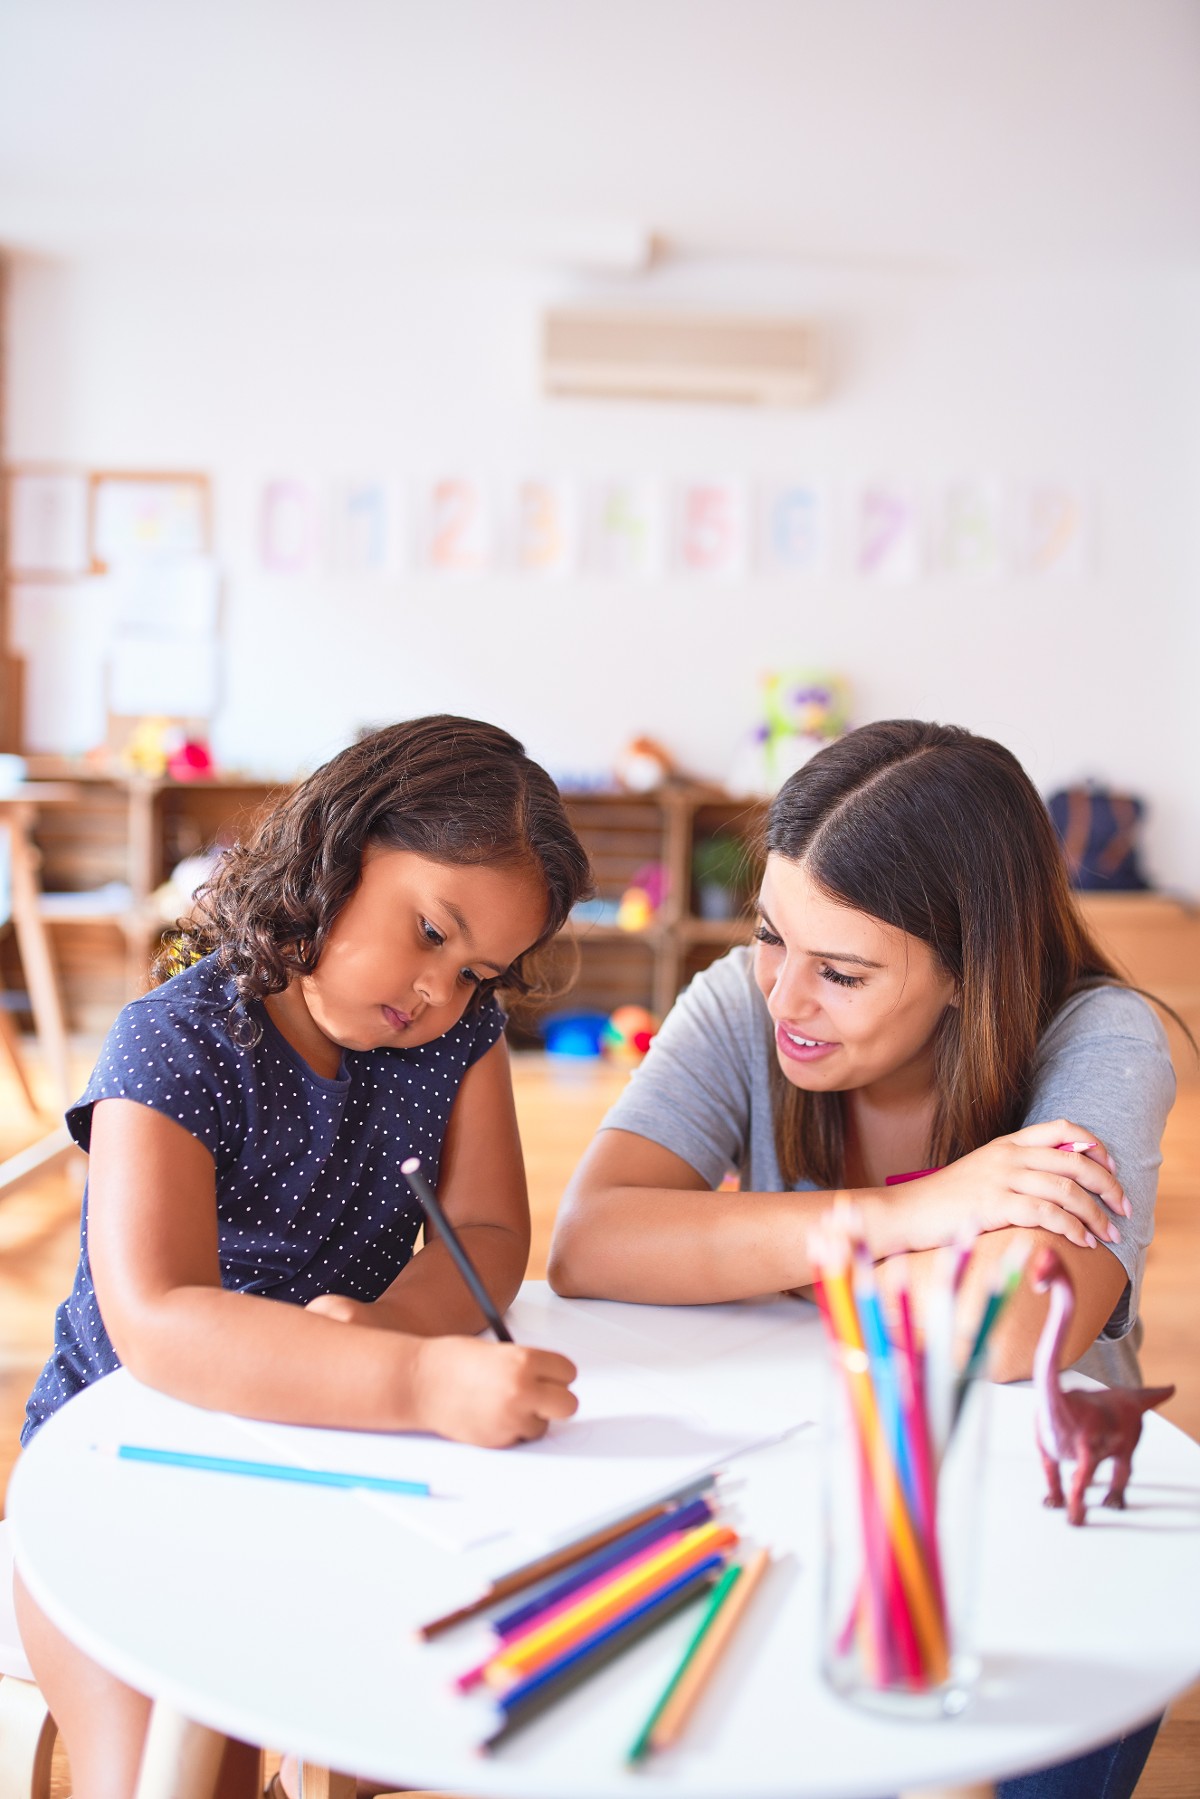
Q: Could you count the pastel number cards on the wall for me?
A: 10